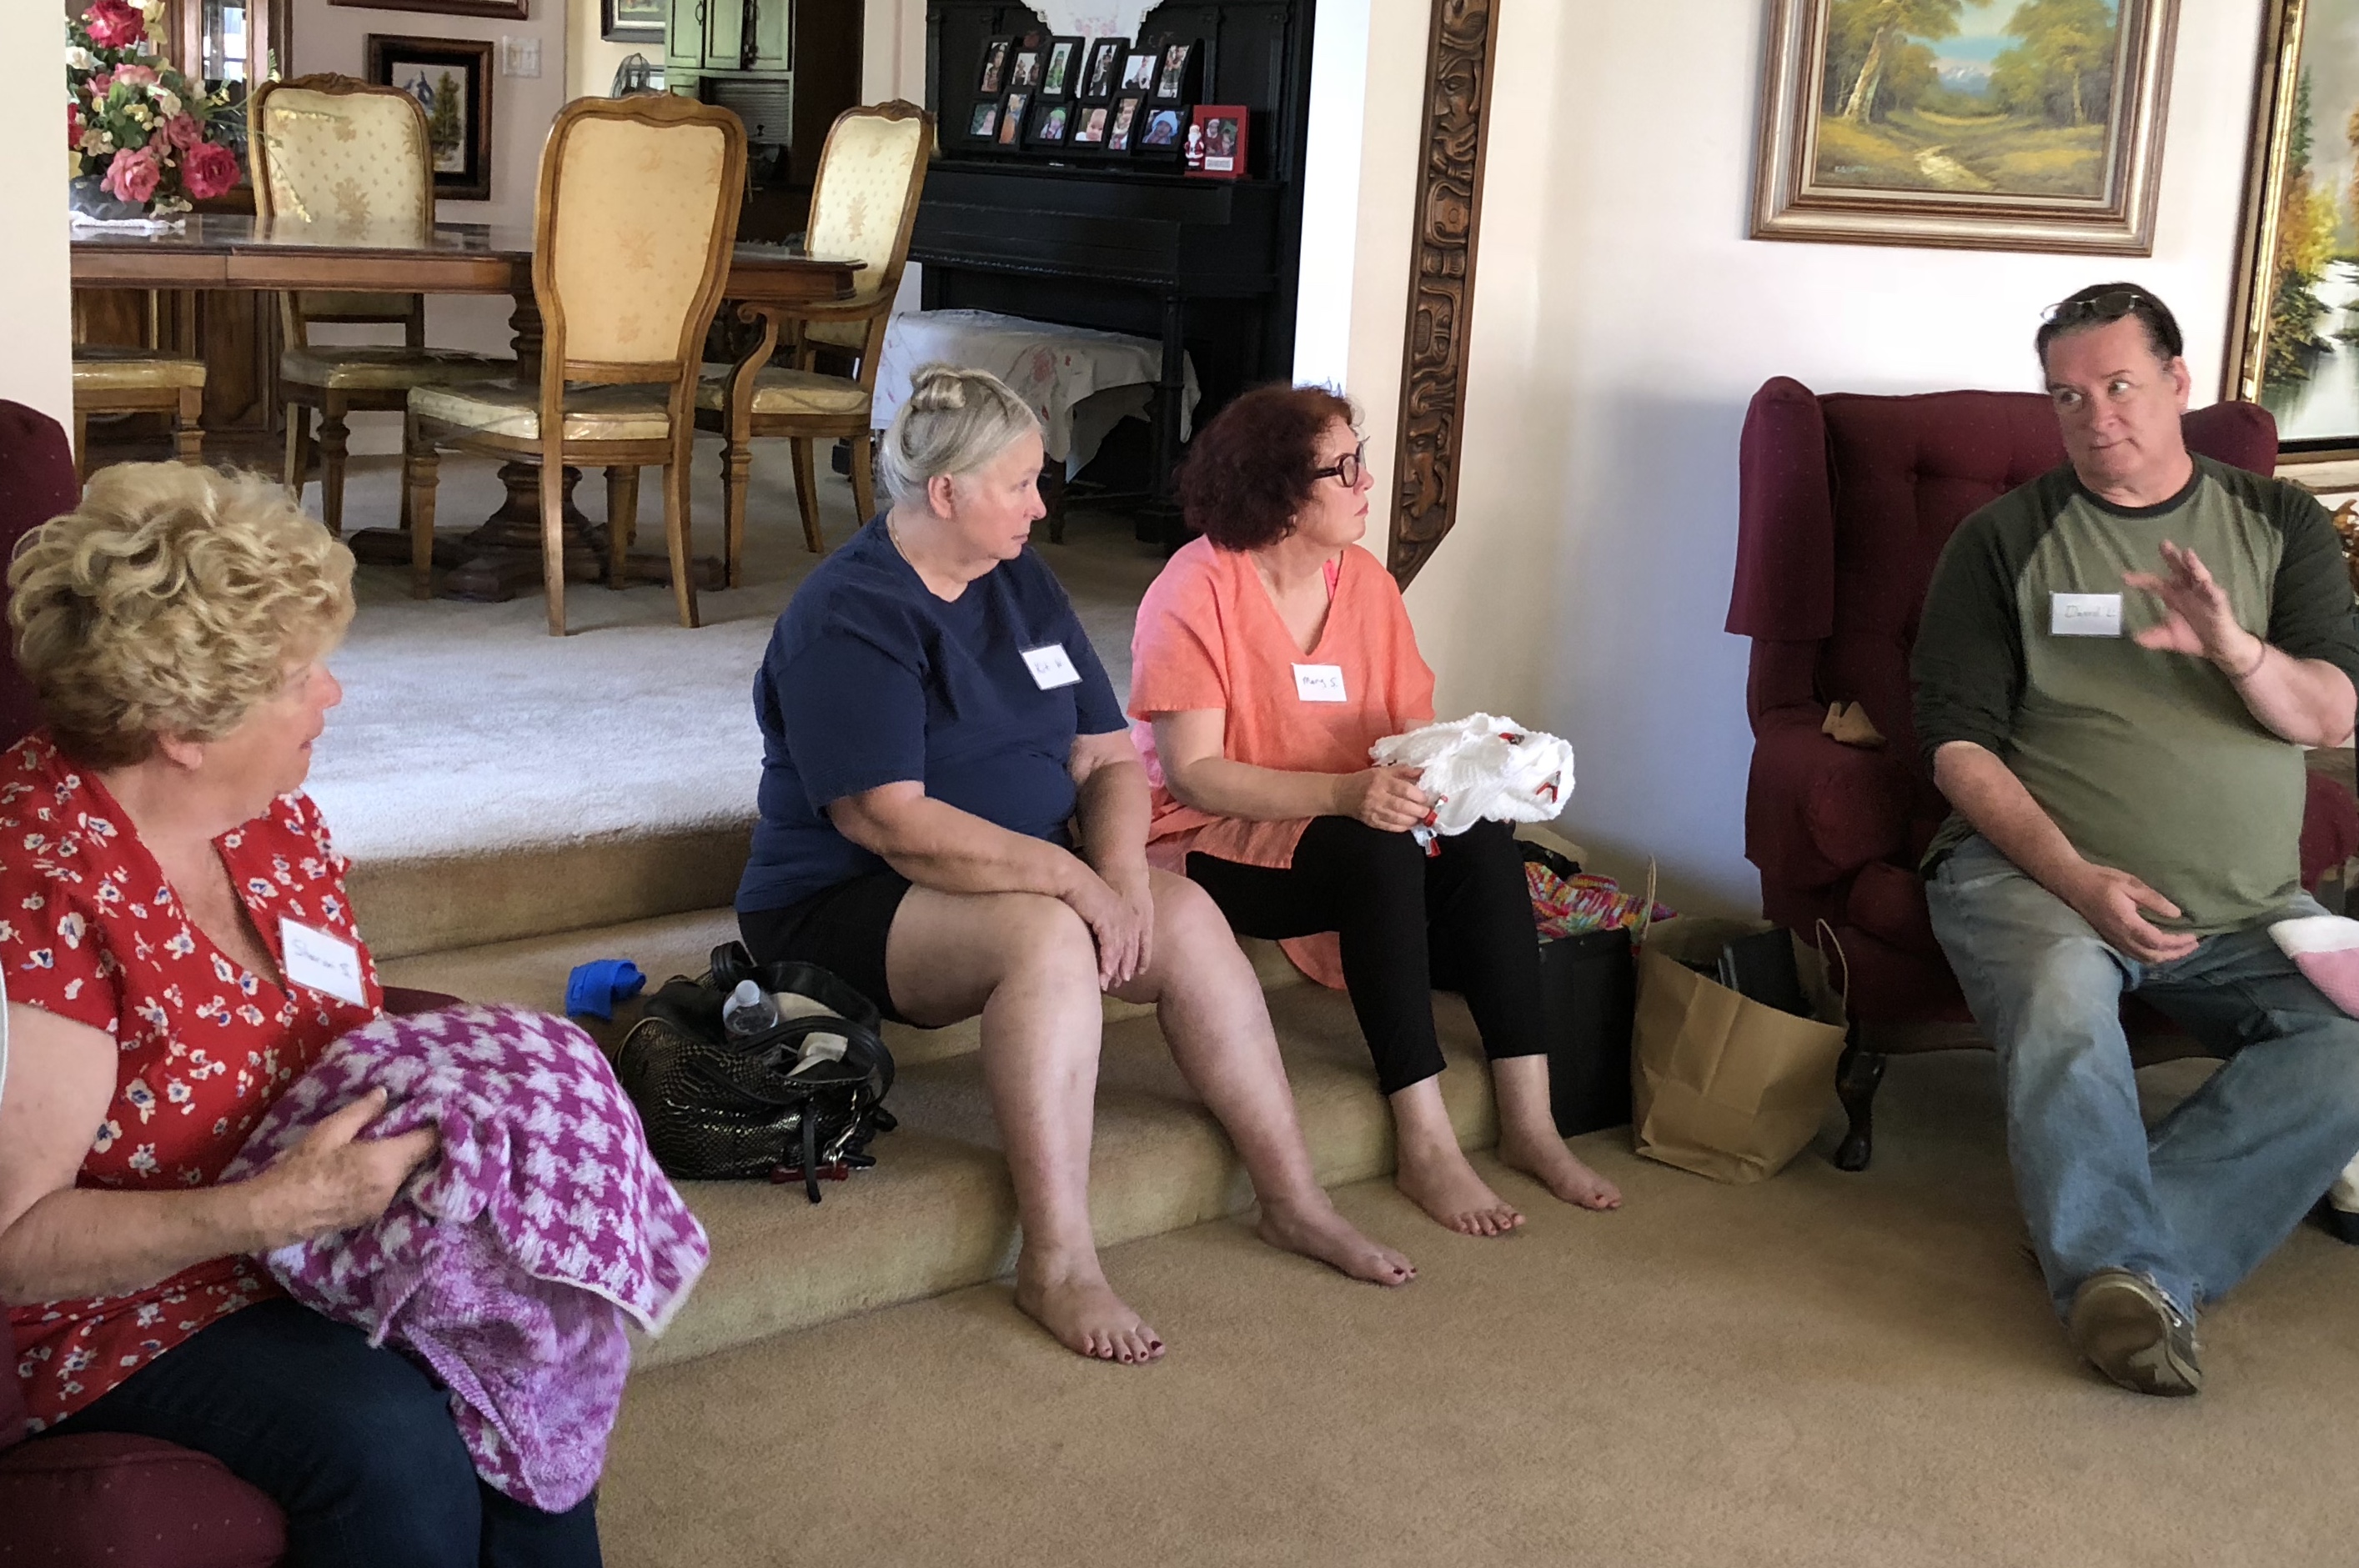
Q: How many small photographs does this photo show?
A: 13